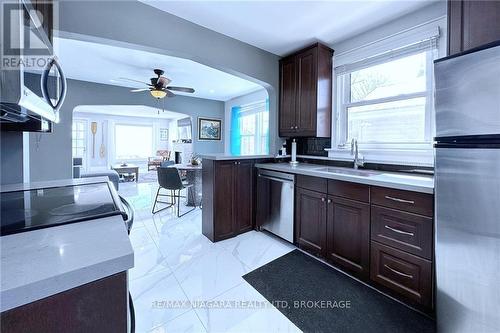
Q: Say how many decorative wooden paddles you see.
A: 2